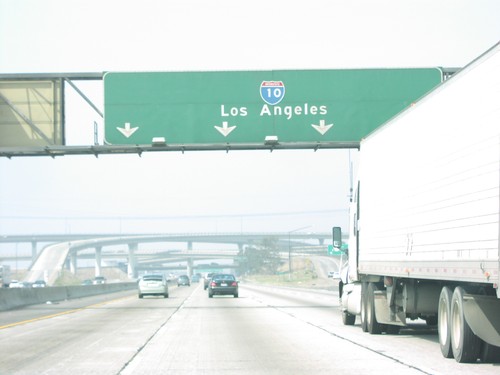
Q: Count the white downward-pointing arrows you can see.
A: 3